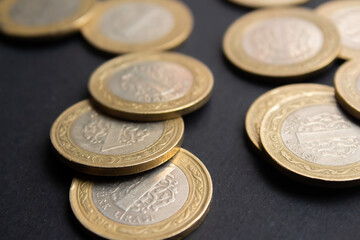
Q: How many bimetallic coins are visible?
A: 11